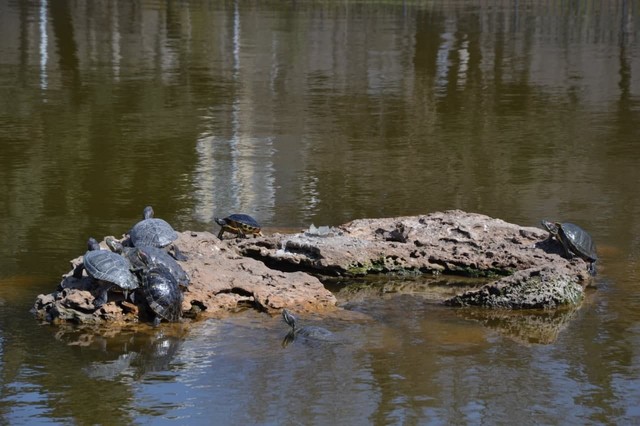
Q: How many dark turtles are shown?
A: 7